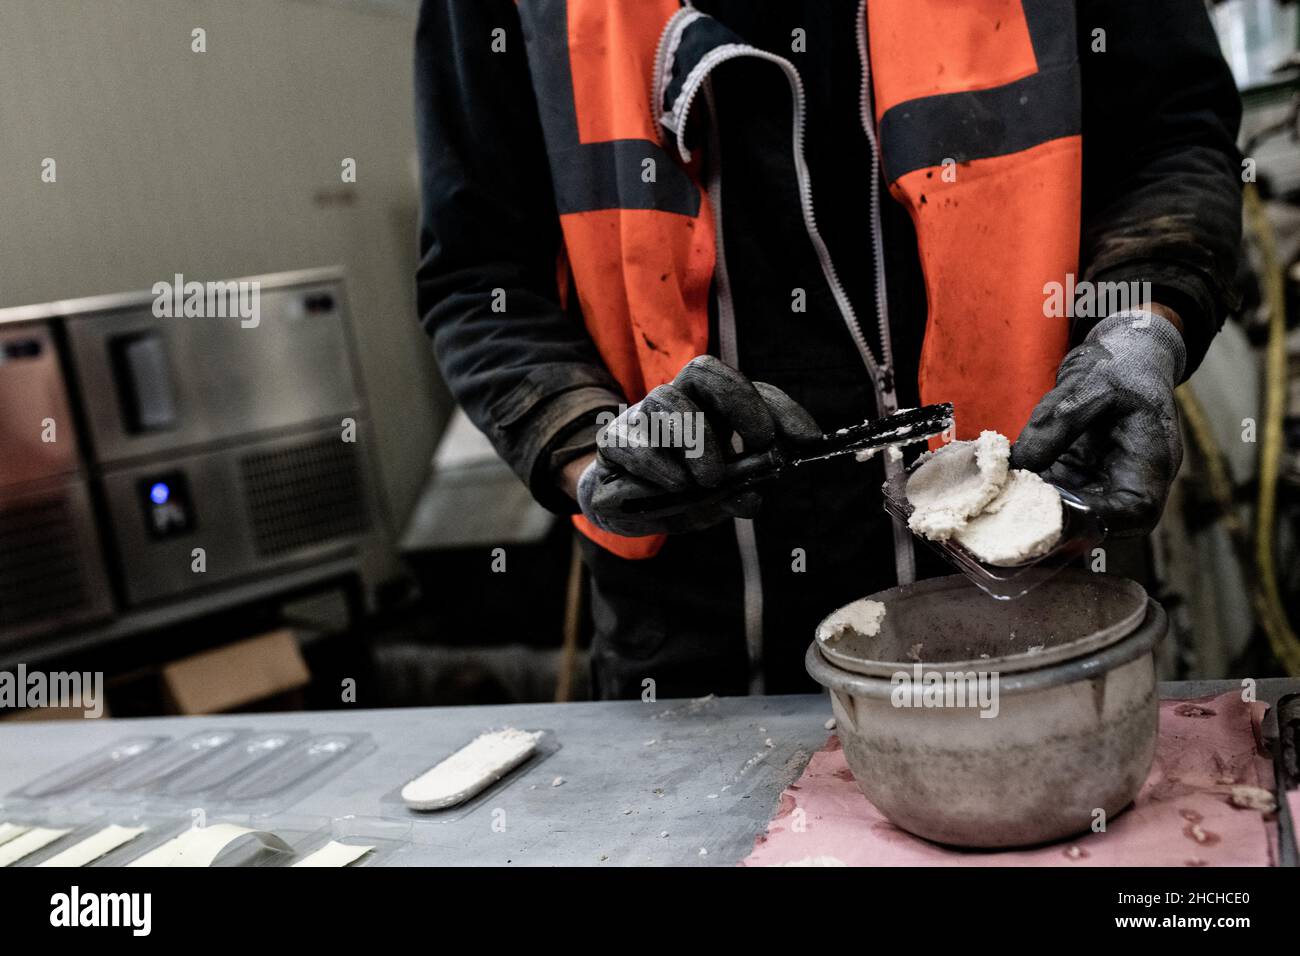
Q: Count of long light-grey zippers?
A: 2